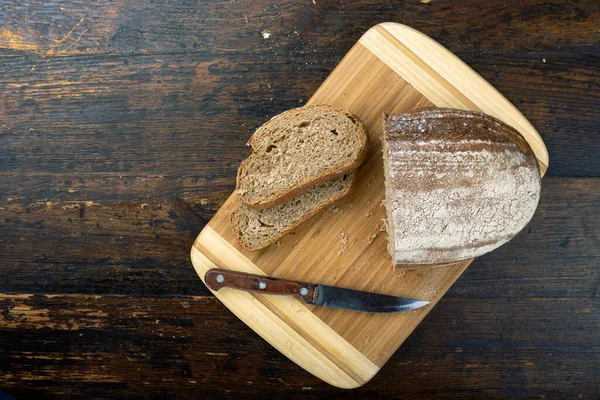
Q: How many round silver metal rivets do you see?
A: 3